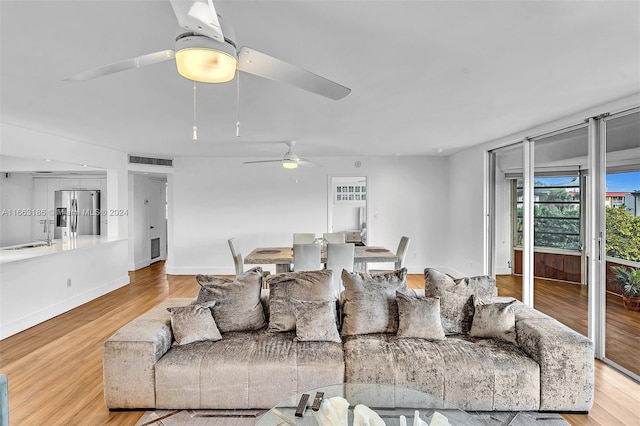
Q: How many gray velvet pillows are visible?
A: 8